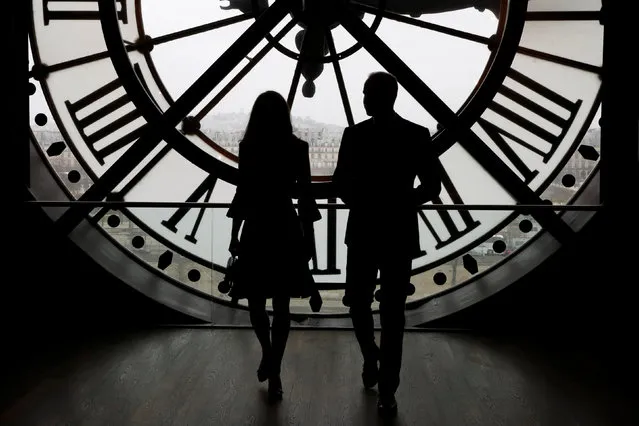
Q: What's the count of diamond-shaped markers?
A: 5